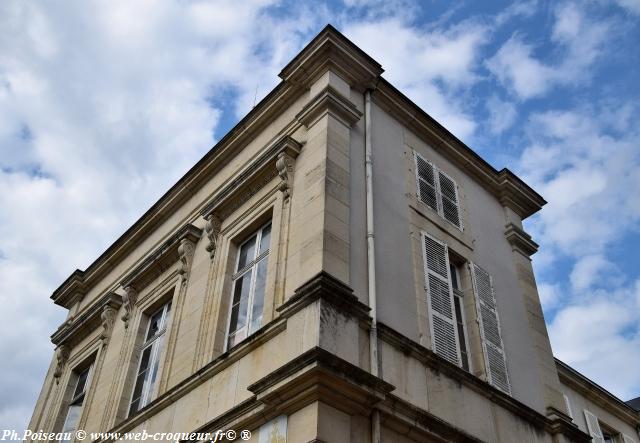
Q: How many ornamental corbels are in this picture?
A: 6